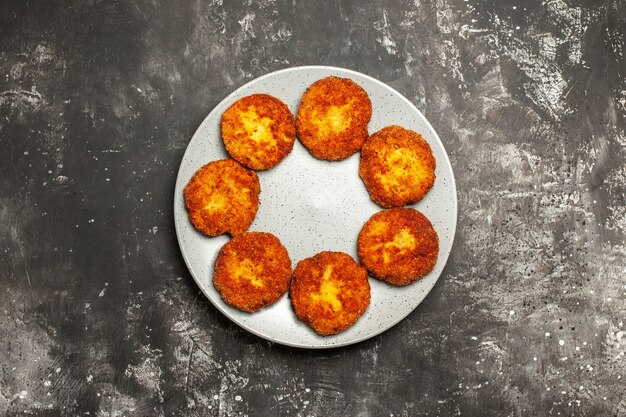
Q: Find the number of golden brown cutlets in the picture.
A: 7